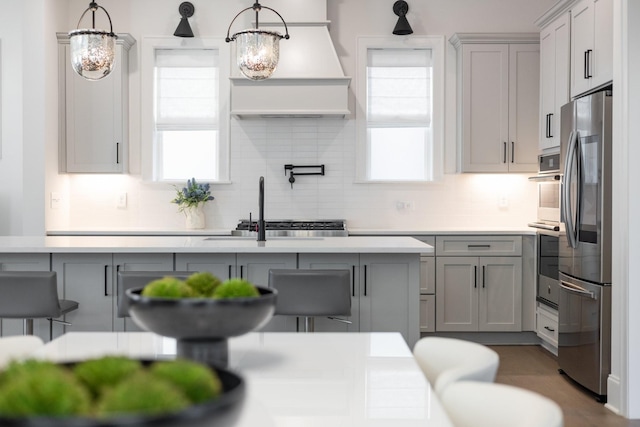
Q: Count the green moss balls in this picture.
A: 8